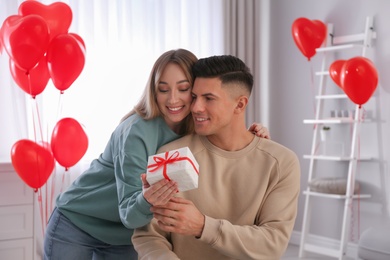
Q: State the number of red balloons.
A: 9